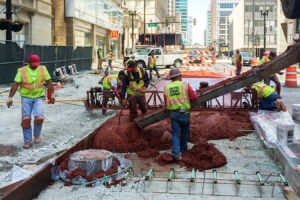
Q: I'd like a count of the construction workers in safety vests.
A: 11